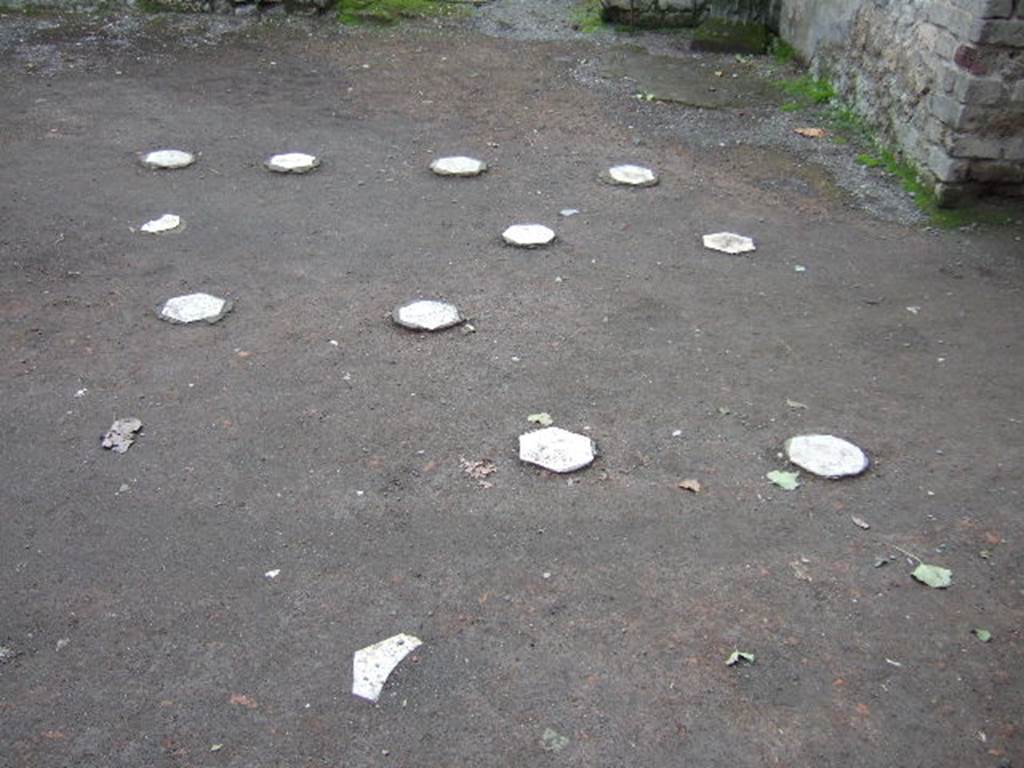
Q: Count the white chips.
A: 12